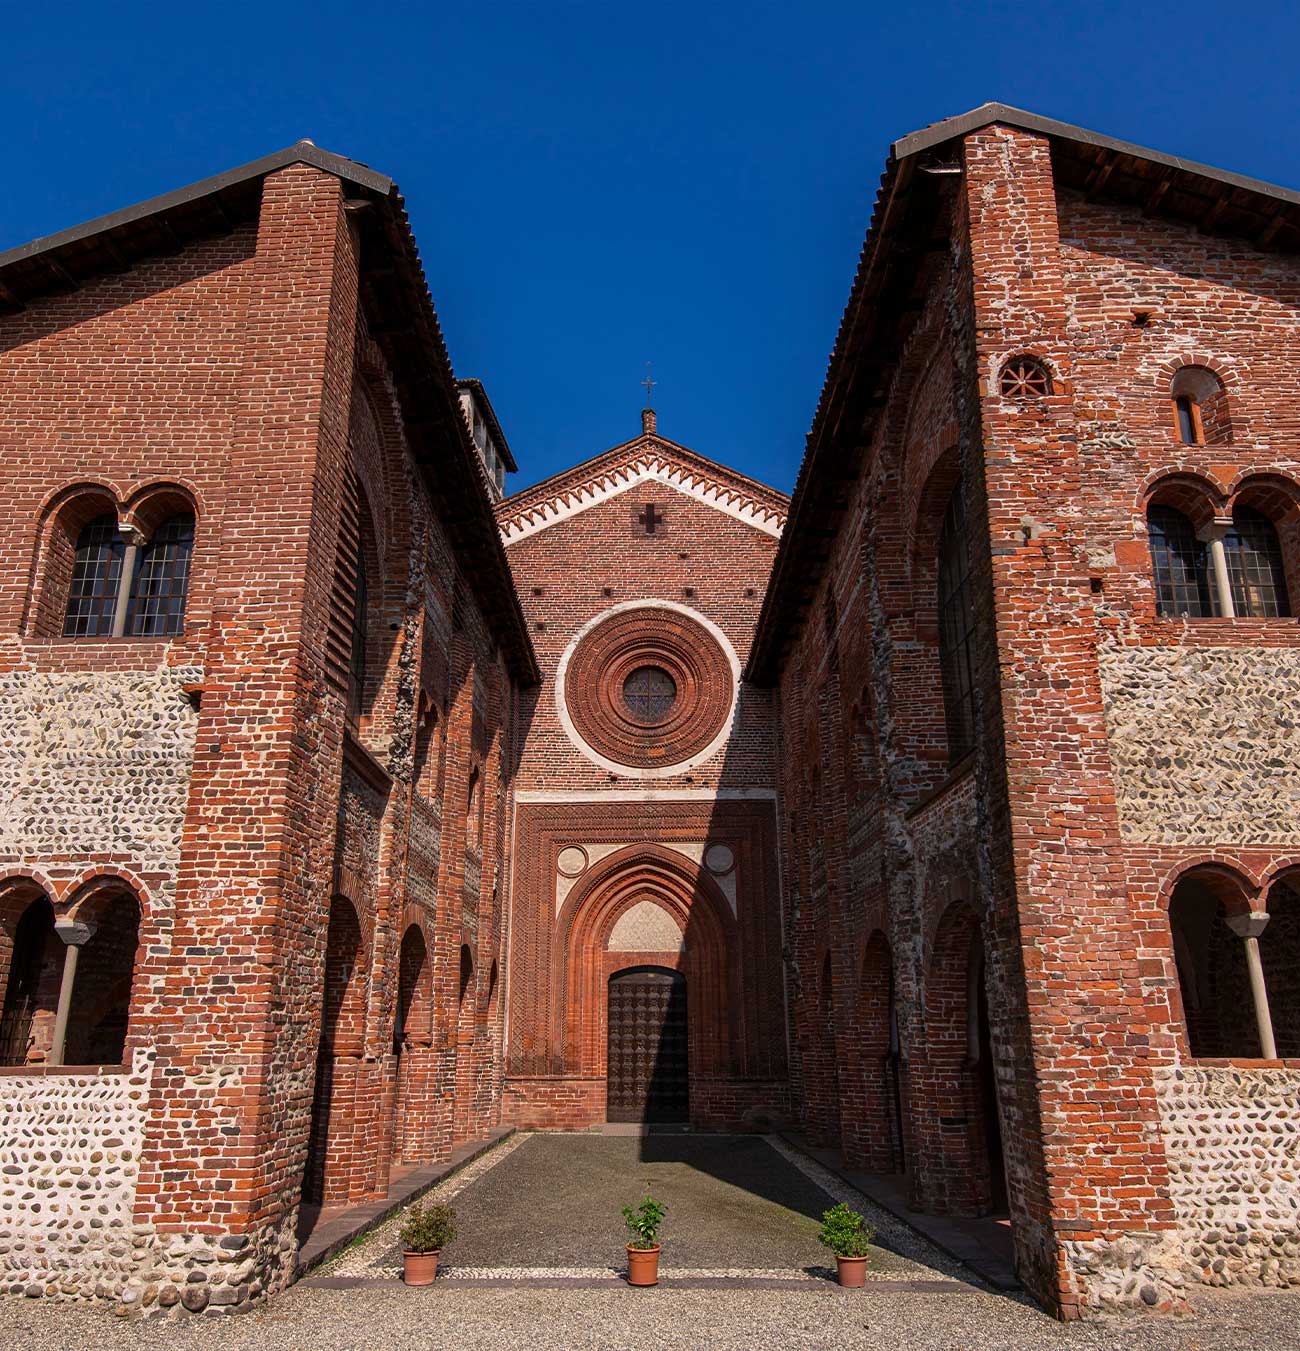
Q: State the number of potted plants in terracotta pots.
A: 3